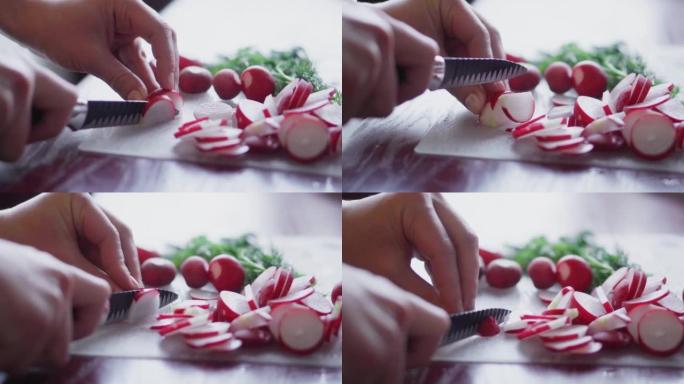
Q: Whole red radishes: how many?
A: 12